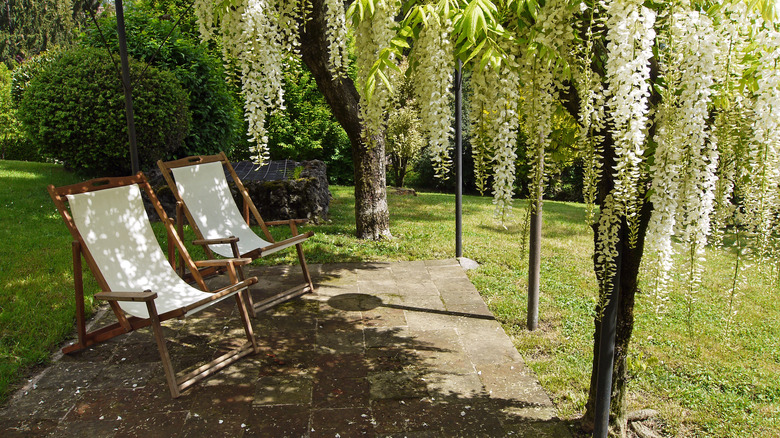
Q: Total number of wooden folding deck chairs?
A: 2